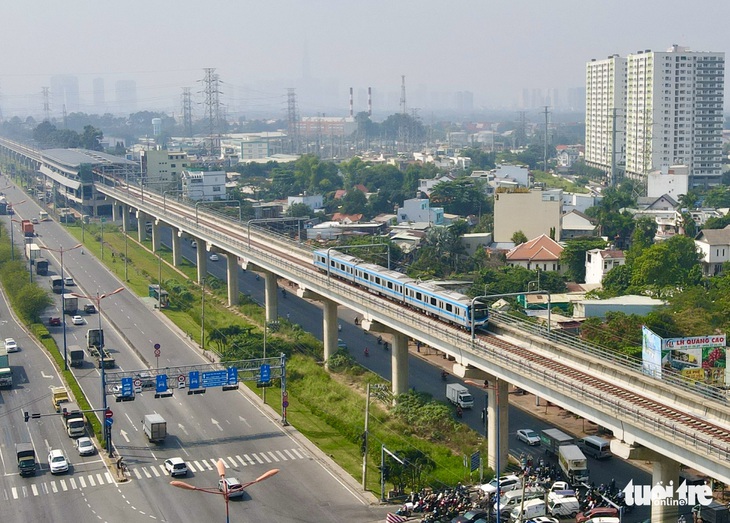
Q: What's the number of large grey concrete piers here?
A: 12